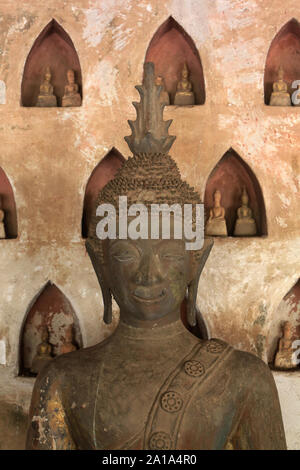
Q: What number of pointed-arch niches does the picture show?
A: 9